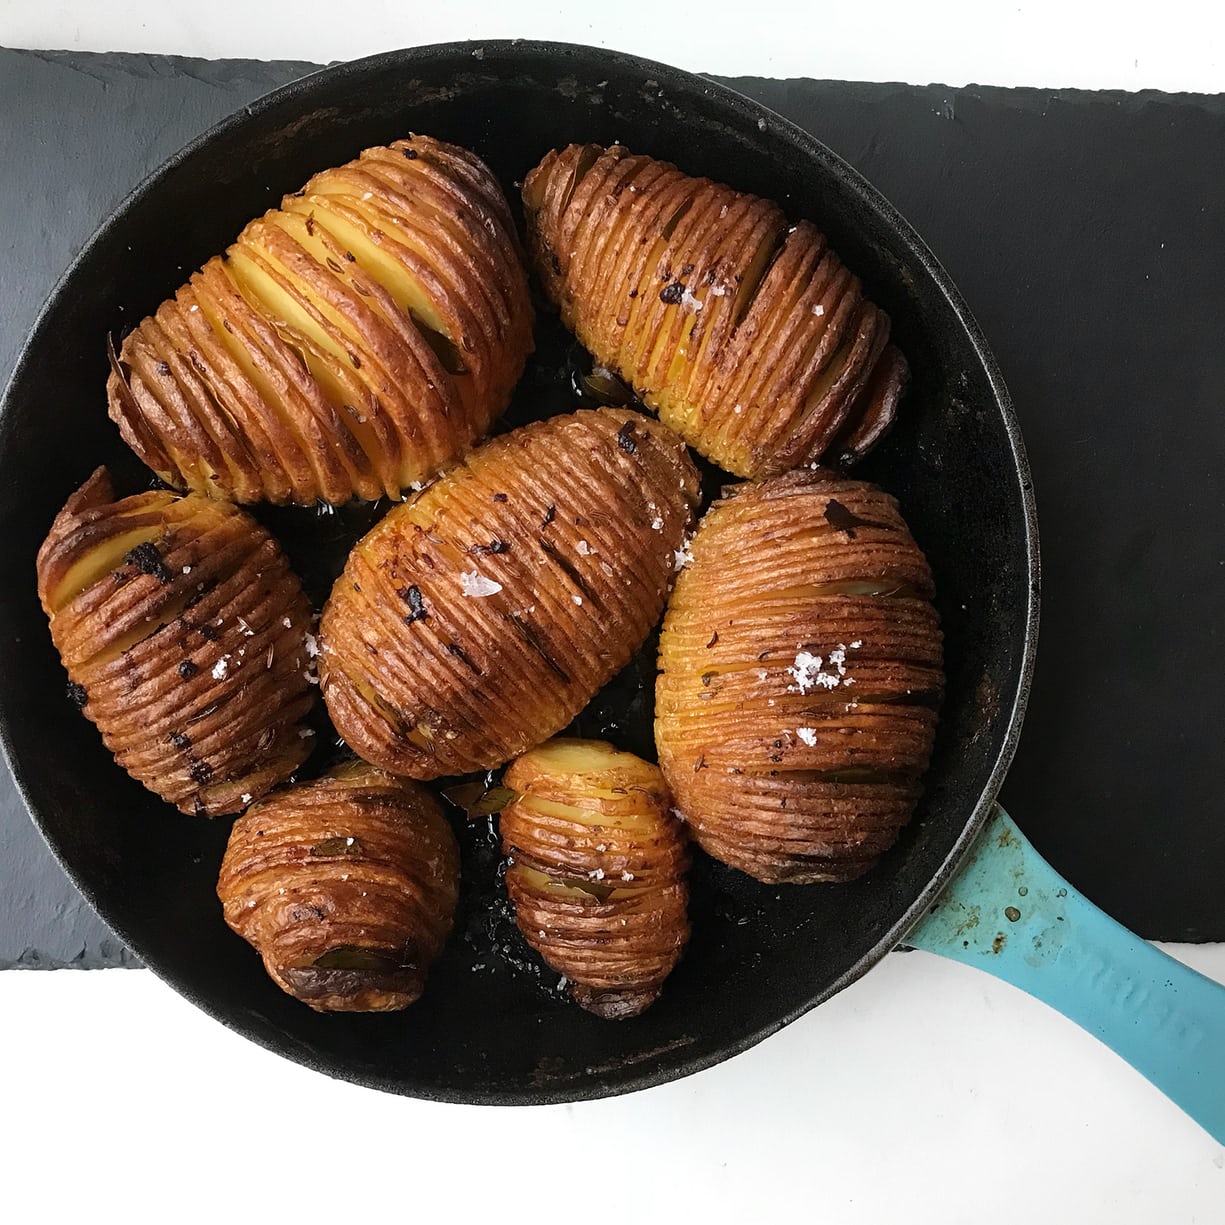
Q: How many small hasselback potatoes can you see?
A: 2